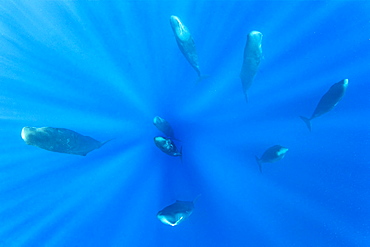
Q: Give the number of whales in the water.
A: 8